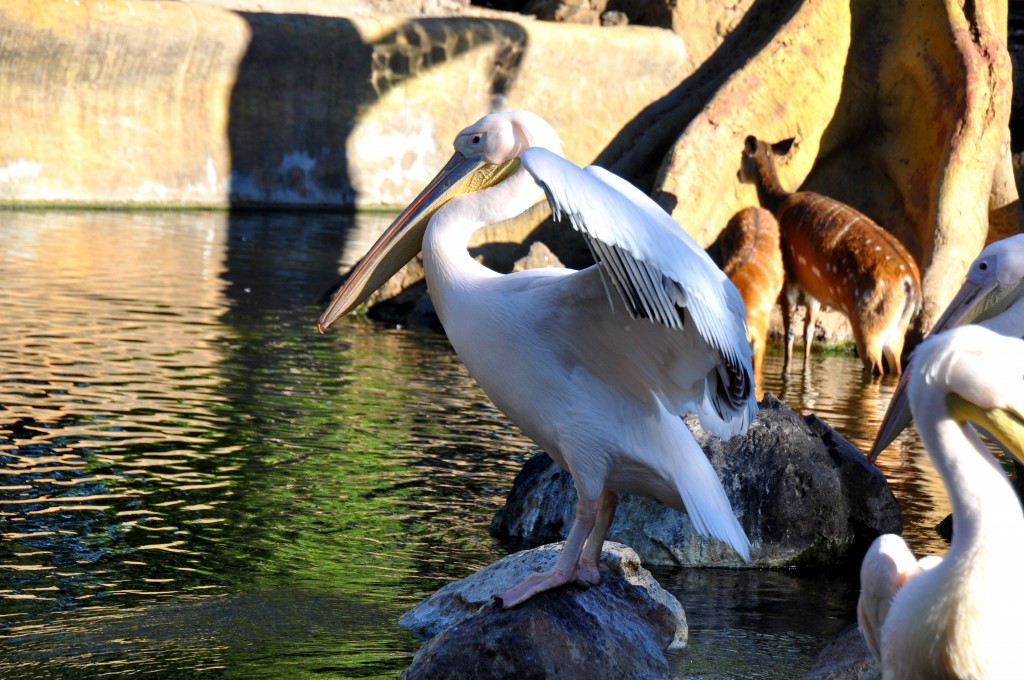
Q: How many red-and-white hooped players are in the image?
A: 0